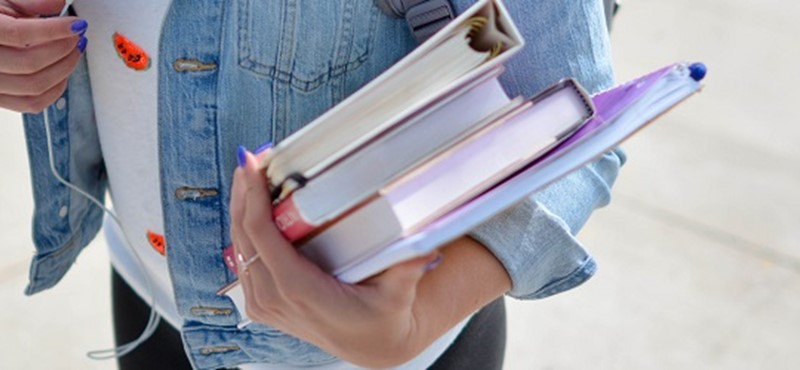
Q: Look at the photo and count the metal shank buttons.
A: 2